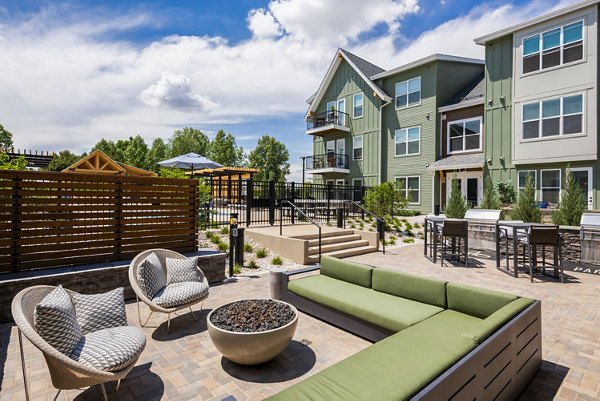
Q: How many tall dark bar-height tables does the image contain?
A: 2